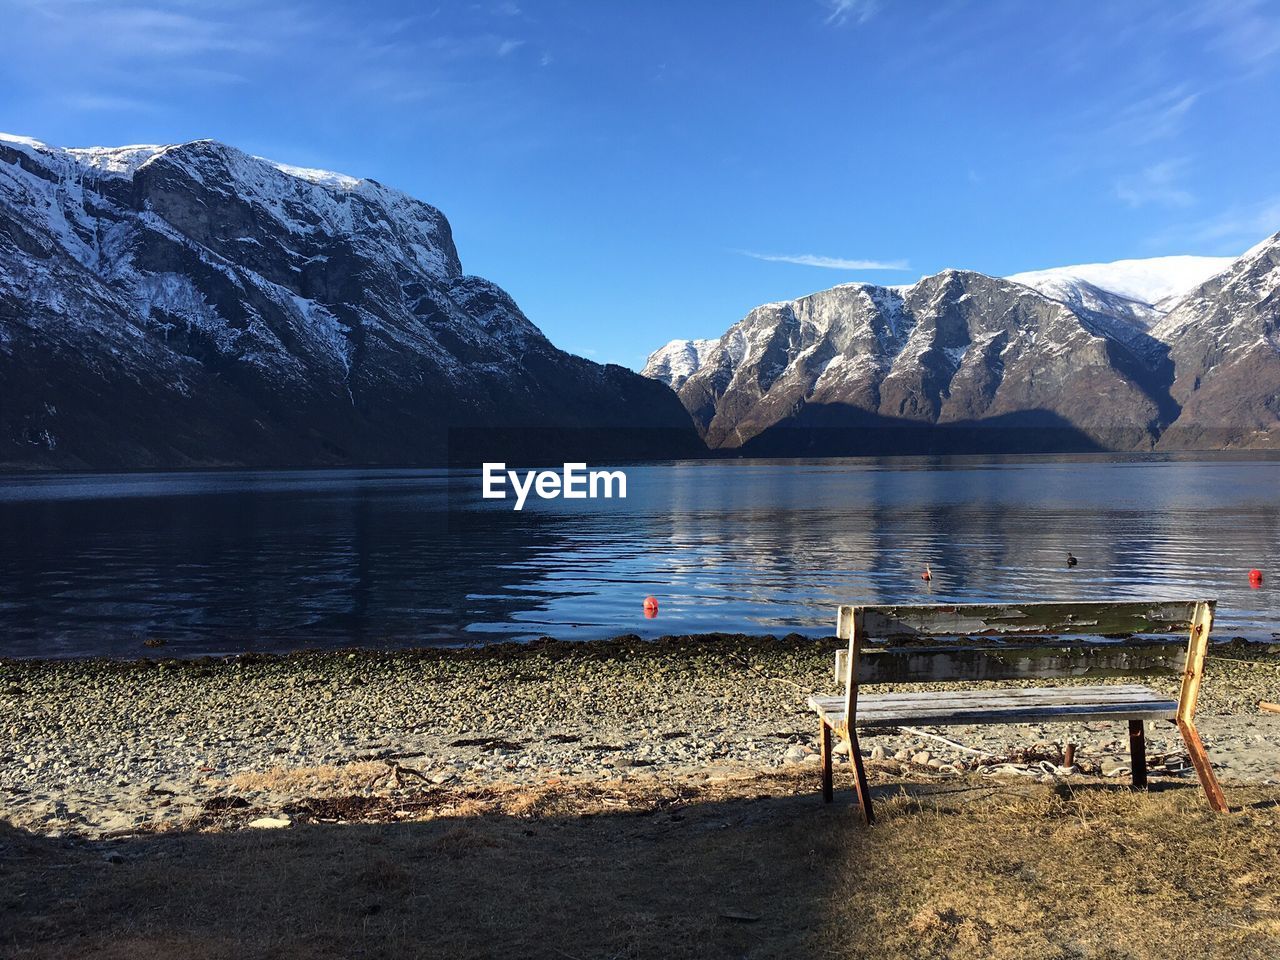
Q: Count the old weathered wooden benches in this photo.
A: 1